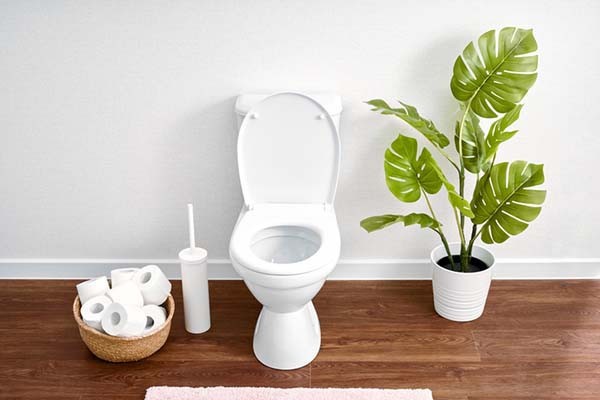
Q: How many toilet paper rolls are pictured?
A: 7